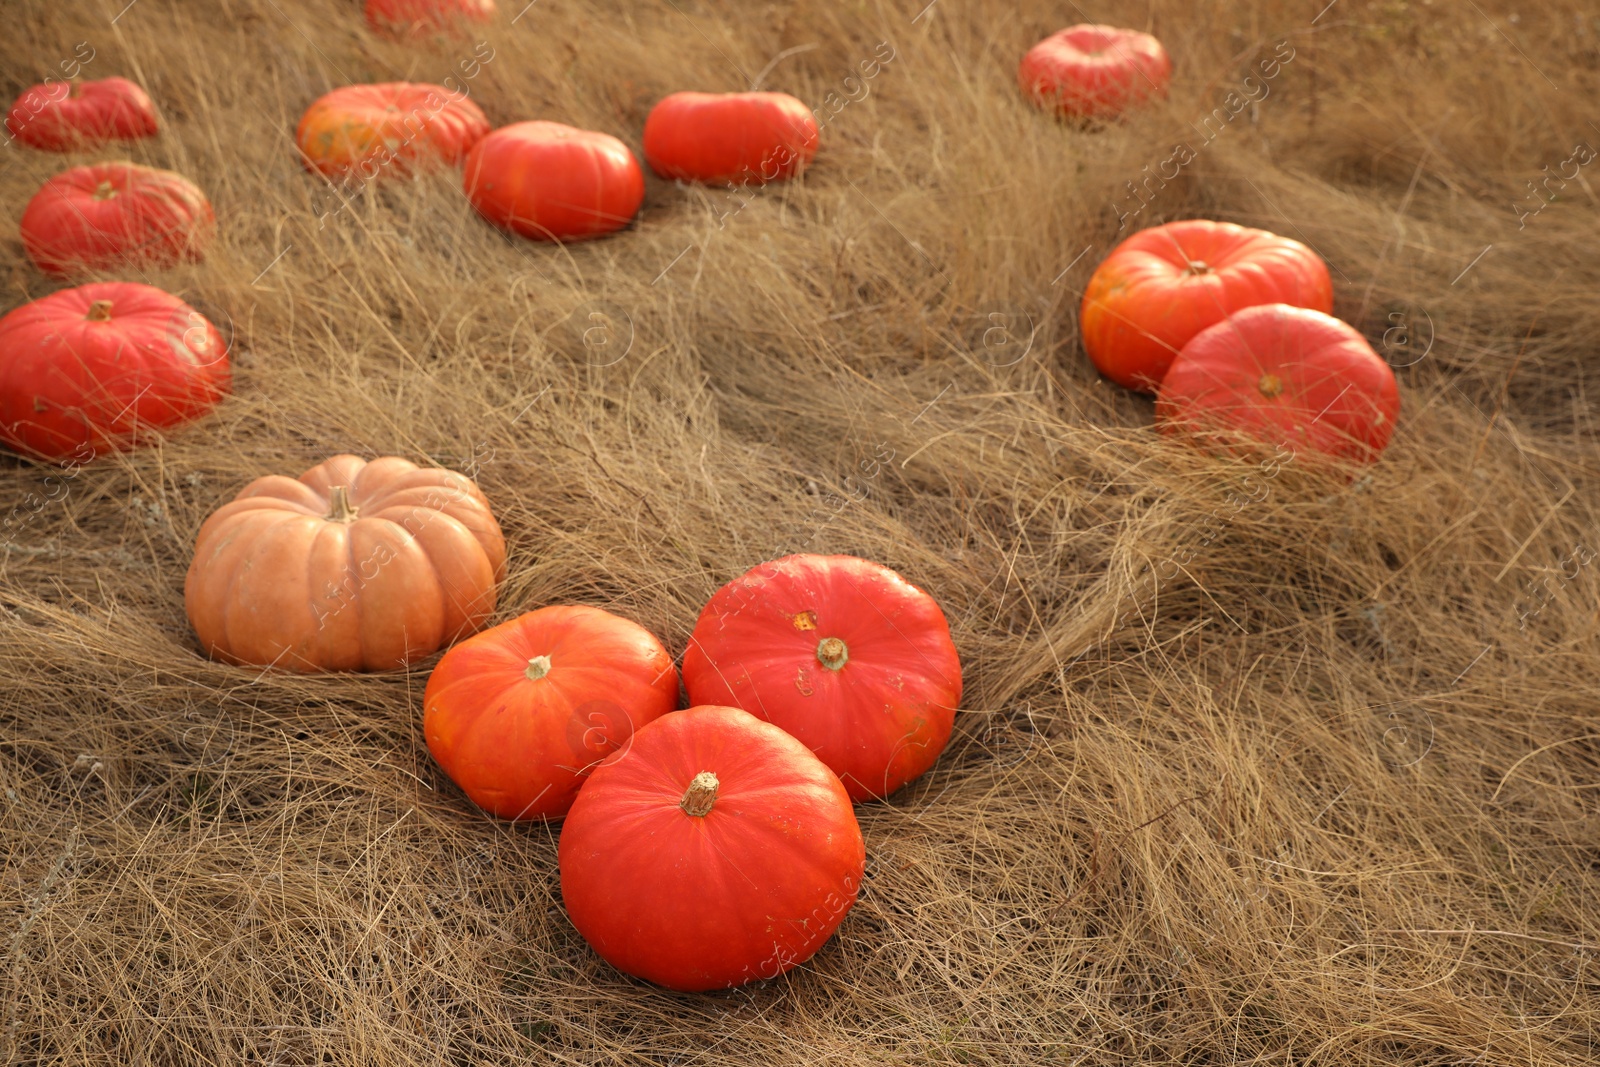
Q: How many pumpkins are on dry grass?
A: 14